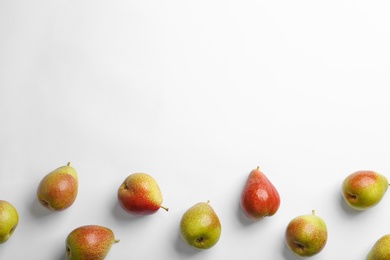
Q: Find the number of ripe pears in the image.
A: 9